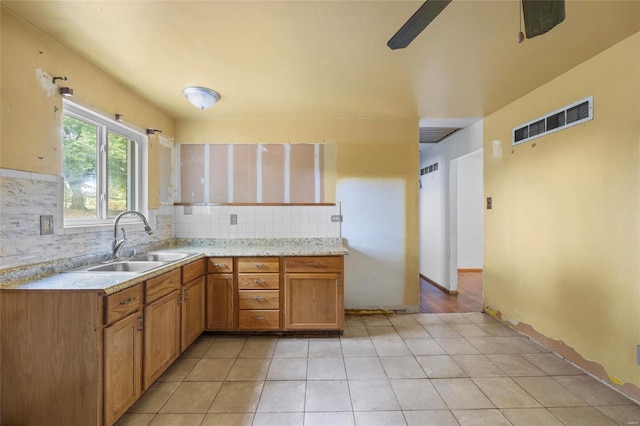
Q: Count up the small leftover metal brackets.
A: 4